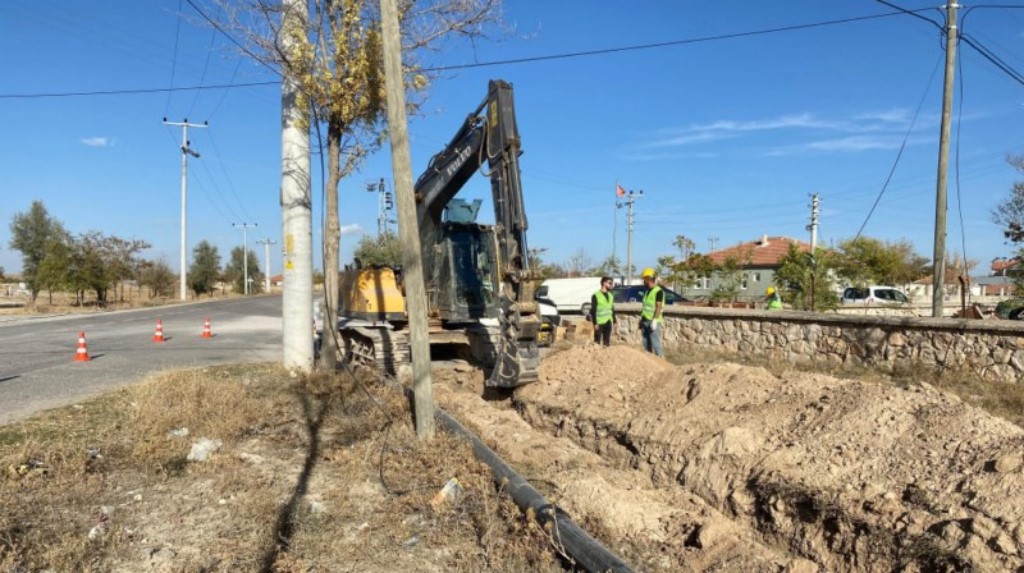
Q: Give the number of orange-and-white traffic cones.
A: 3